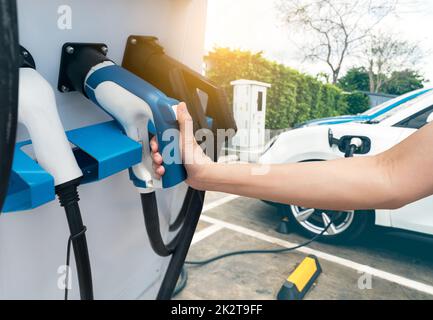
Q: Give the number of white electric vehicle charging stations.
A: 2